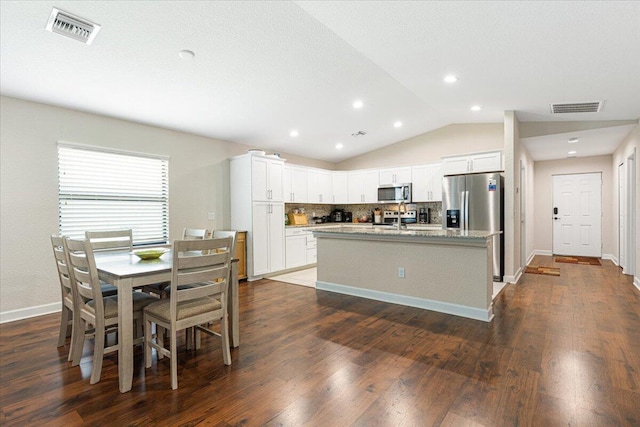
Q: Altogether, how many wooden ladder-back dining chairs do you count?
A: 6